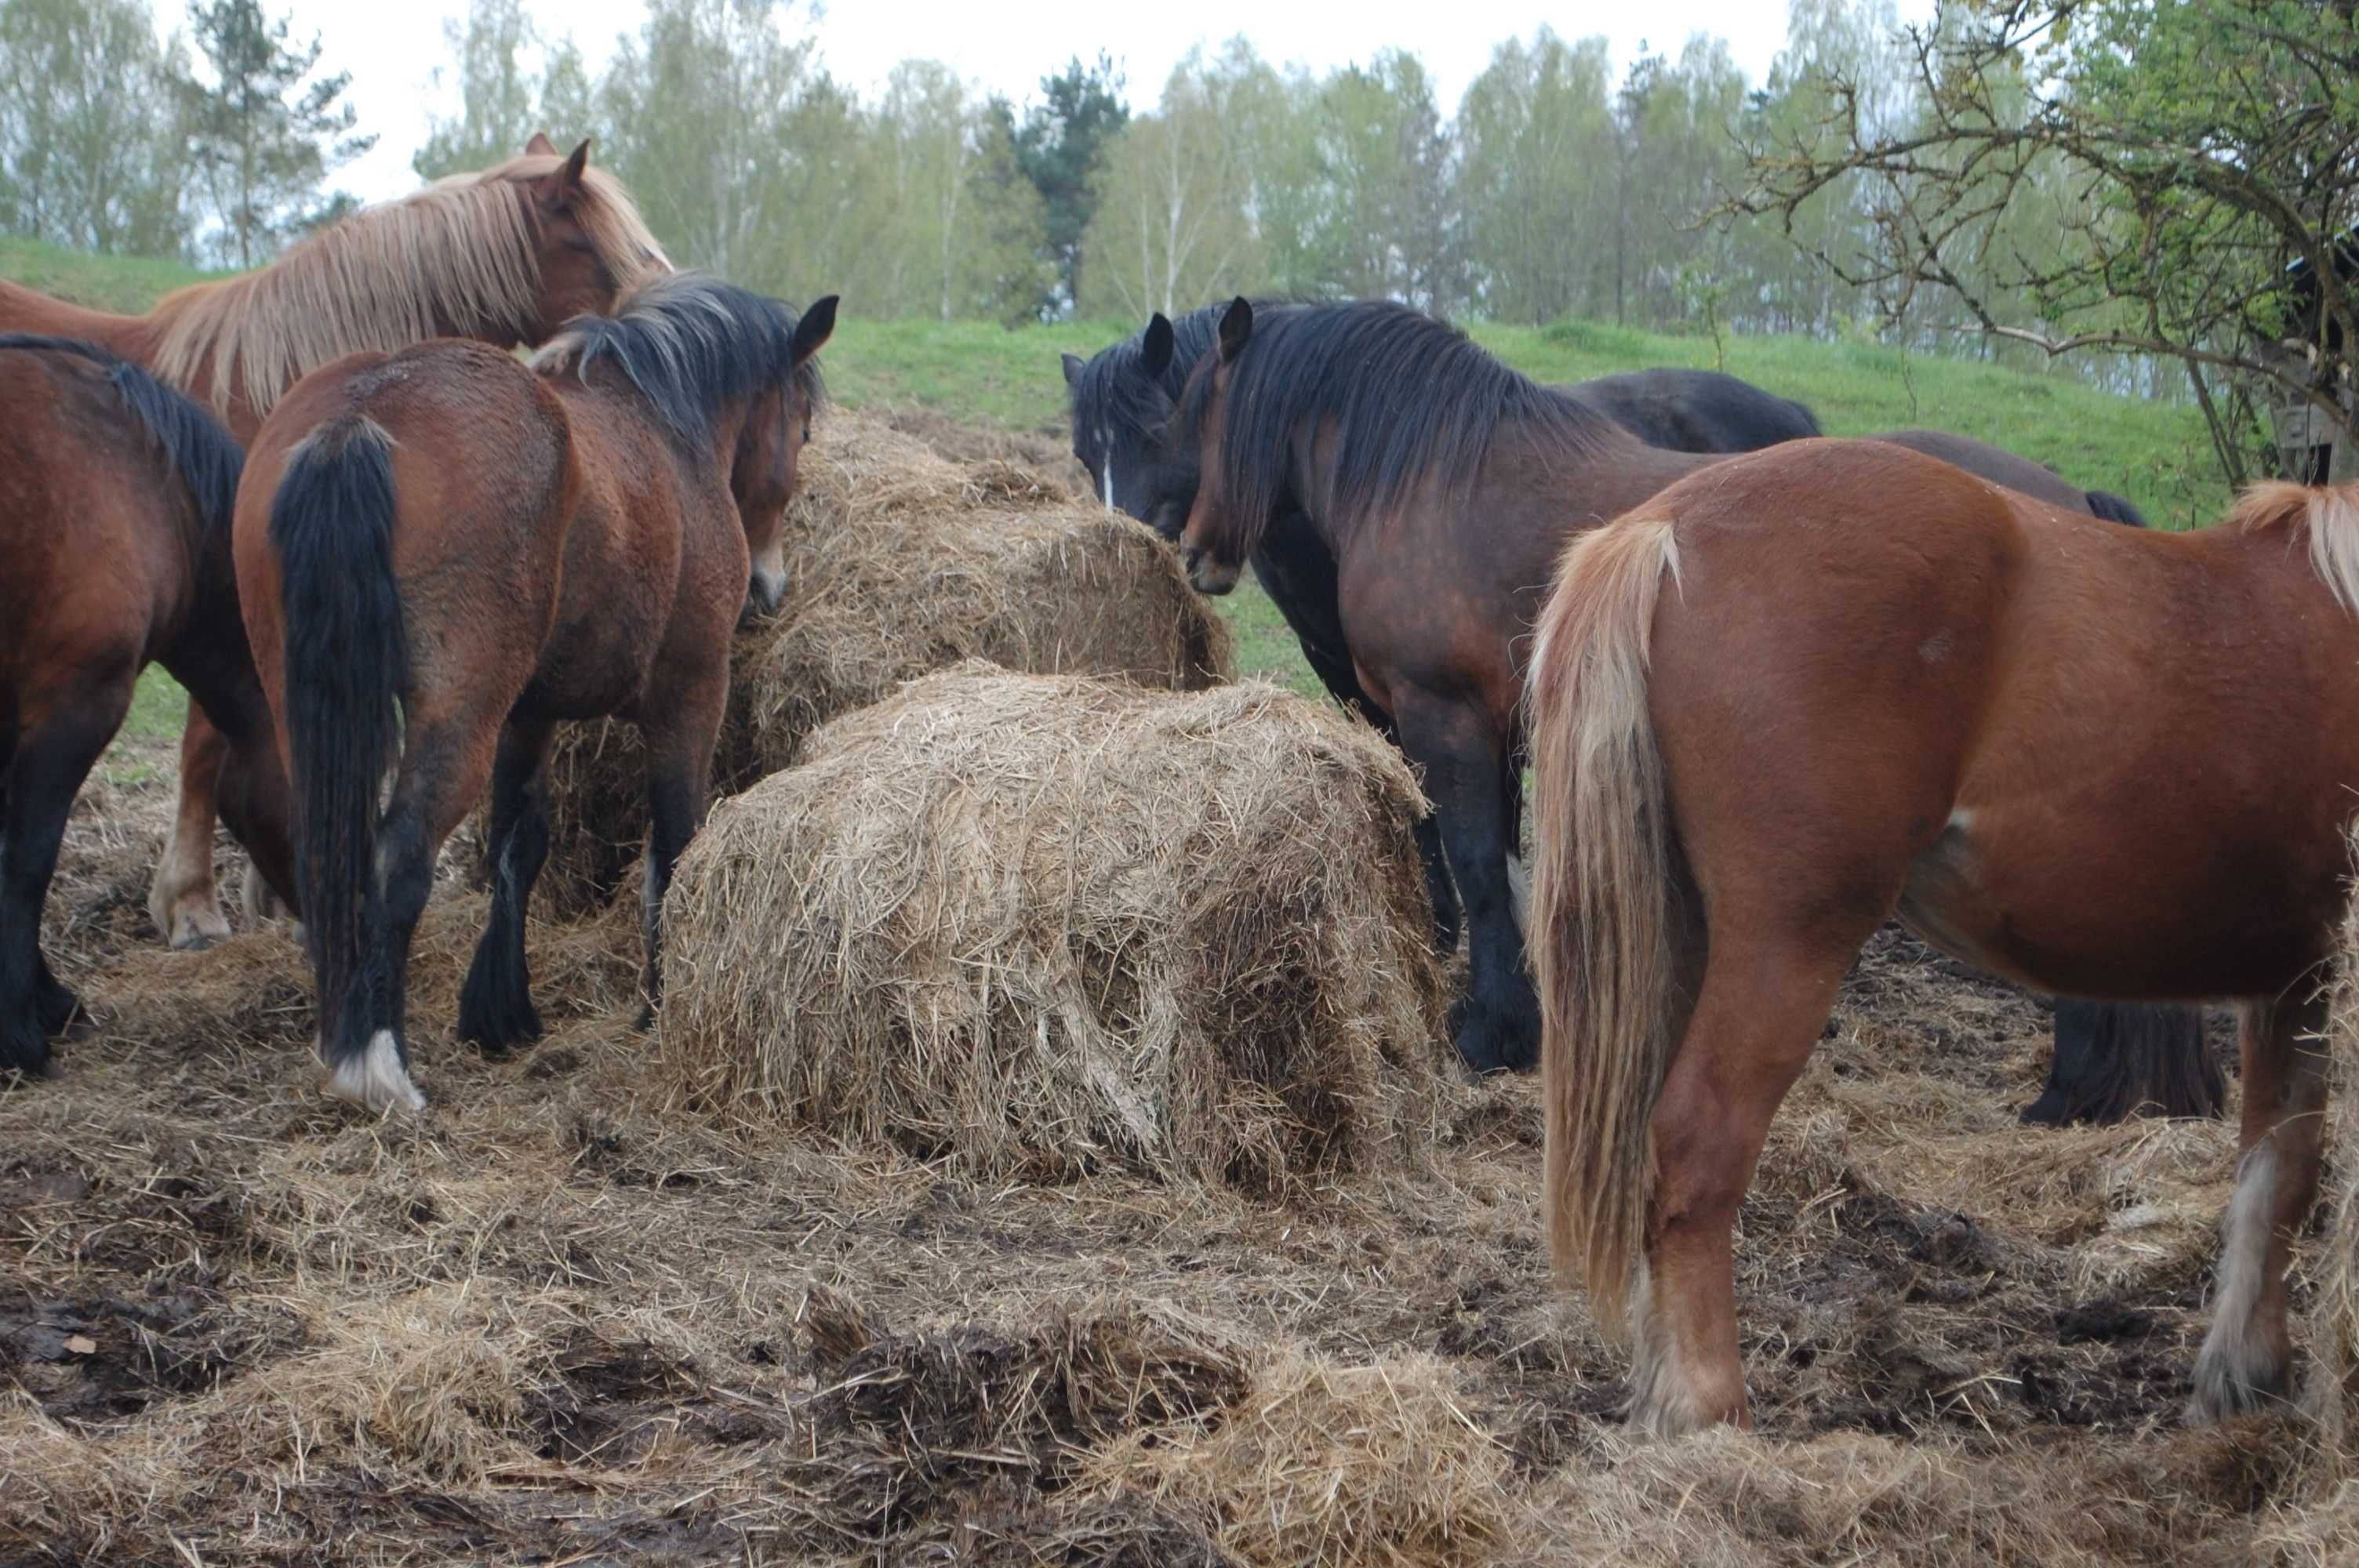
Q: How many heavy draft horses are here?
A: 6